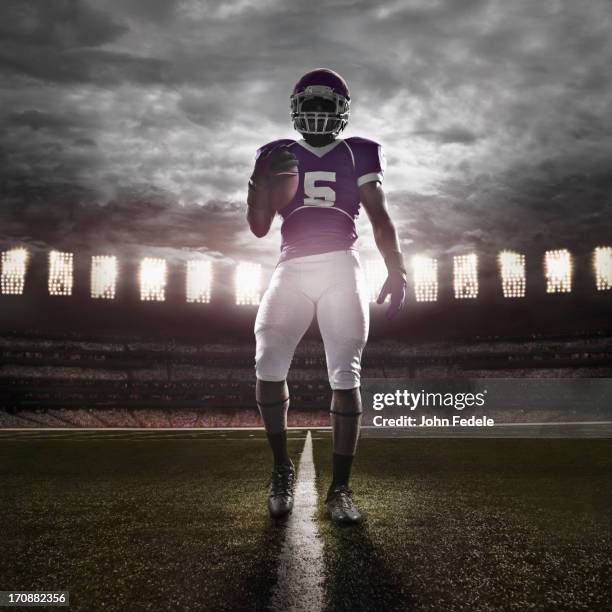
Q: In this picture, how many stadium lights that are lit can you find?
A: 12